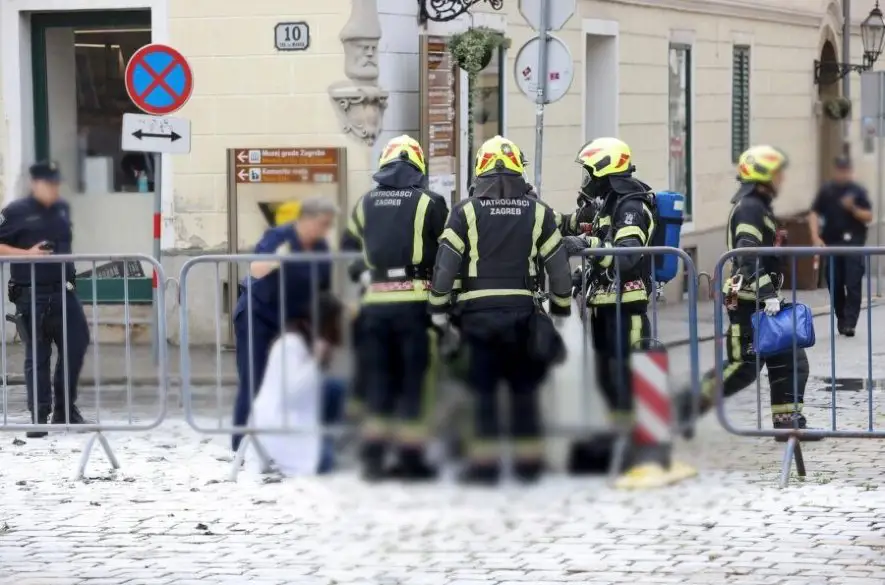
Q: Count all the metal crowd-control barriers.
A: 3